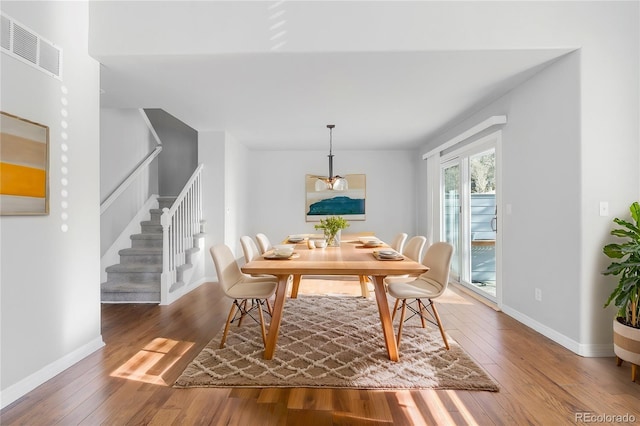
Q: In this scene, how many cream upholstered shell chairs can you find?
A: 6